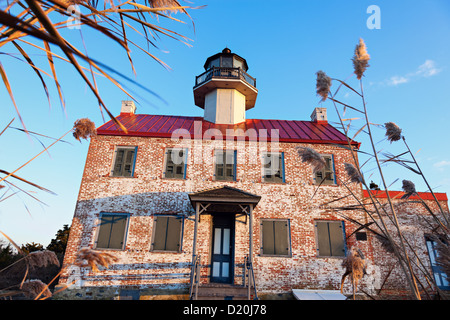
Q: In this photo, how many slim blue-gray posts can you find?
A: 2